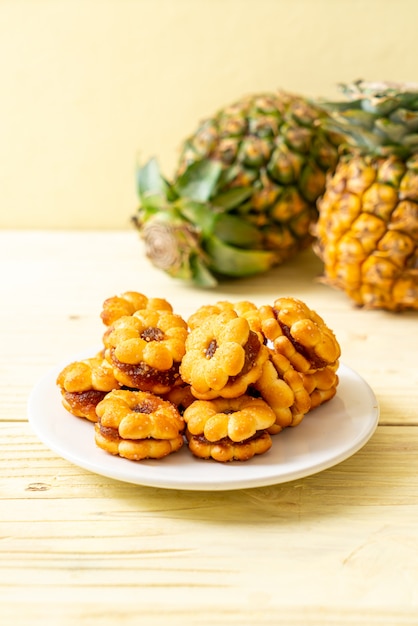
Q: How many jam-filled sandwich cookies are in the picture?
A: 11